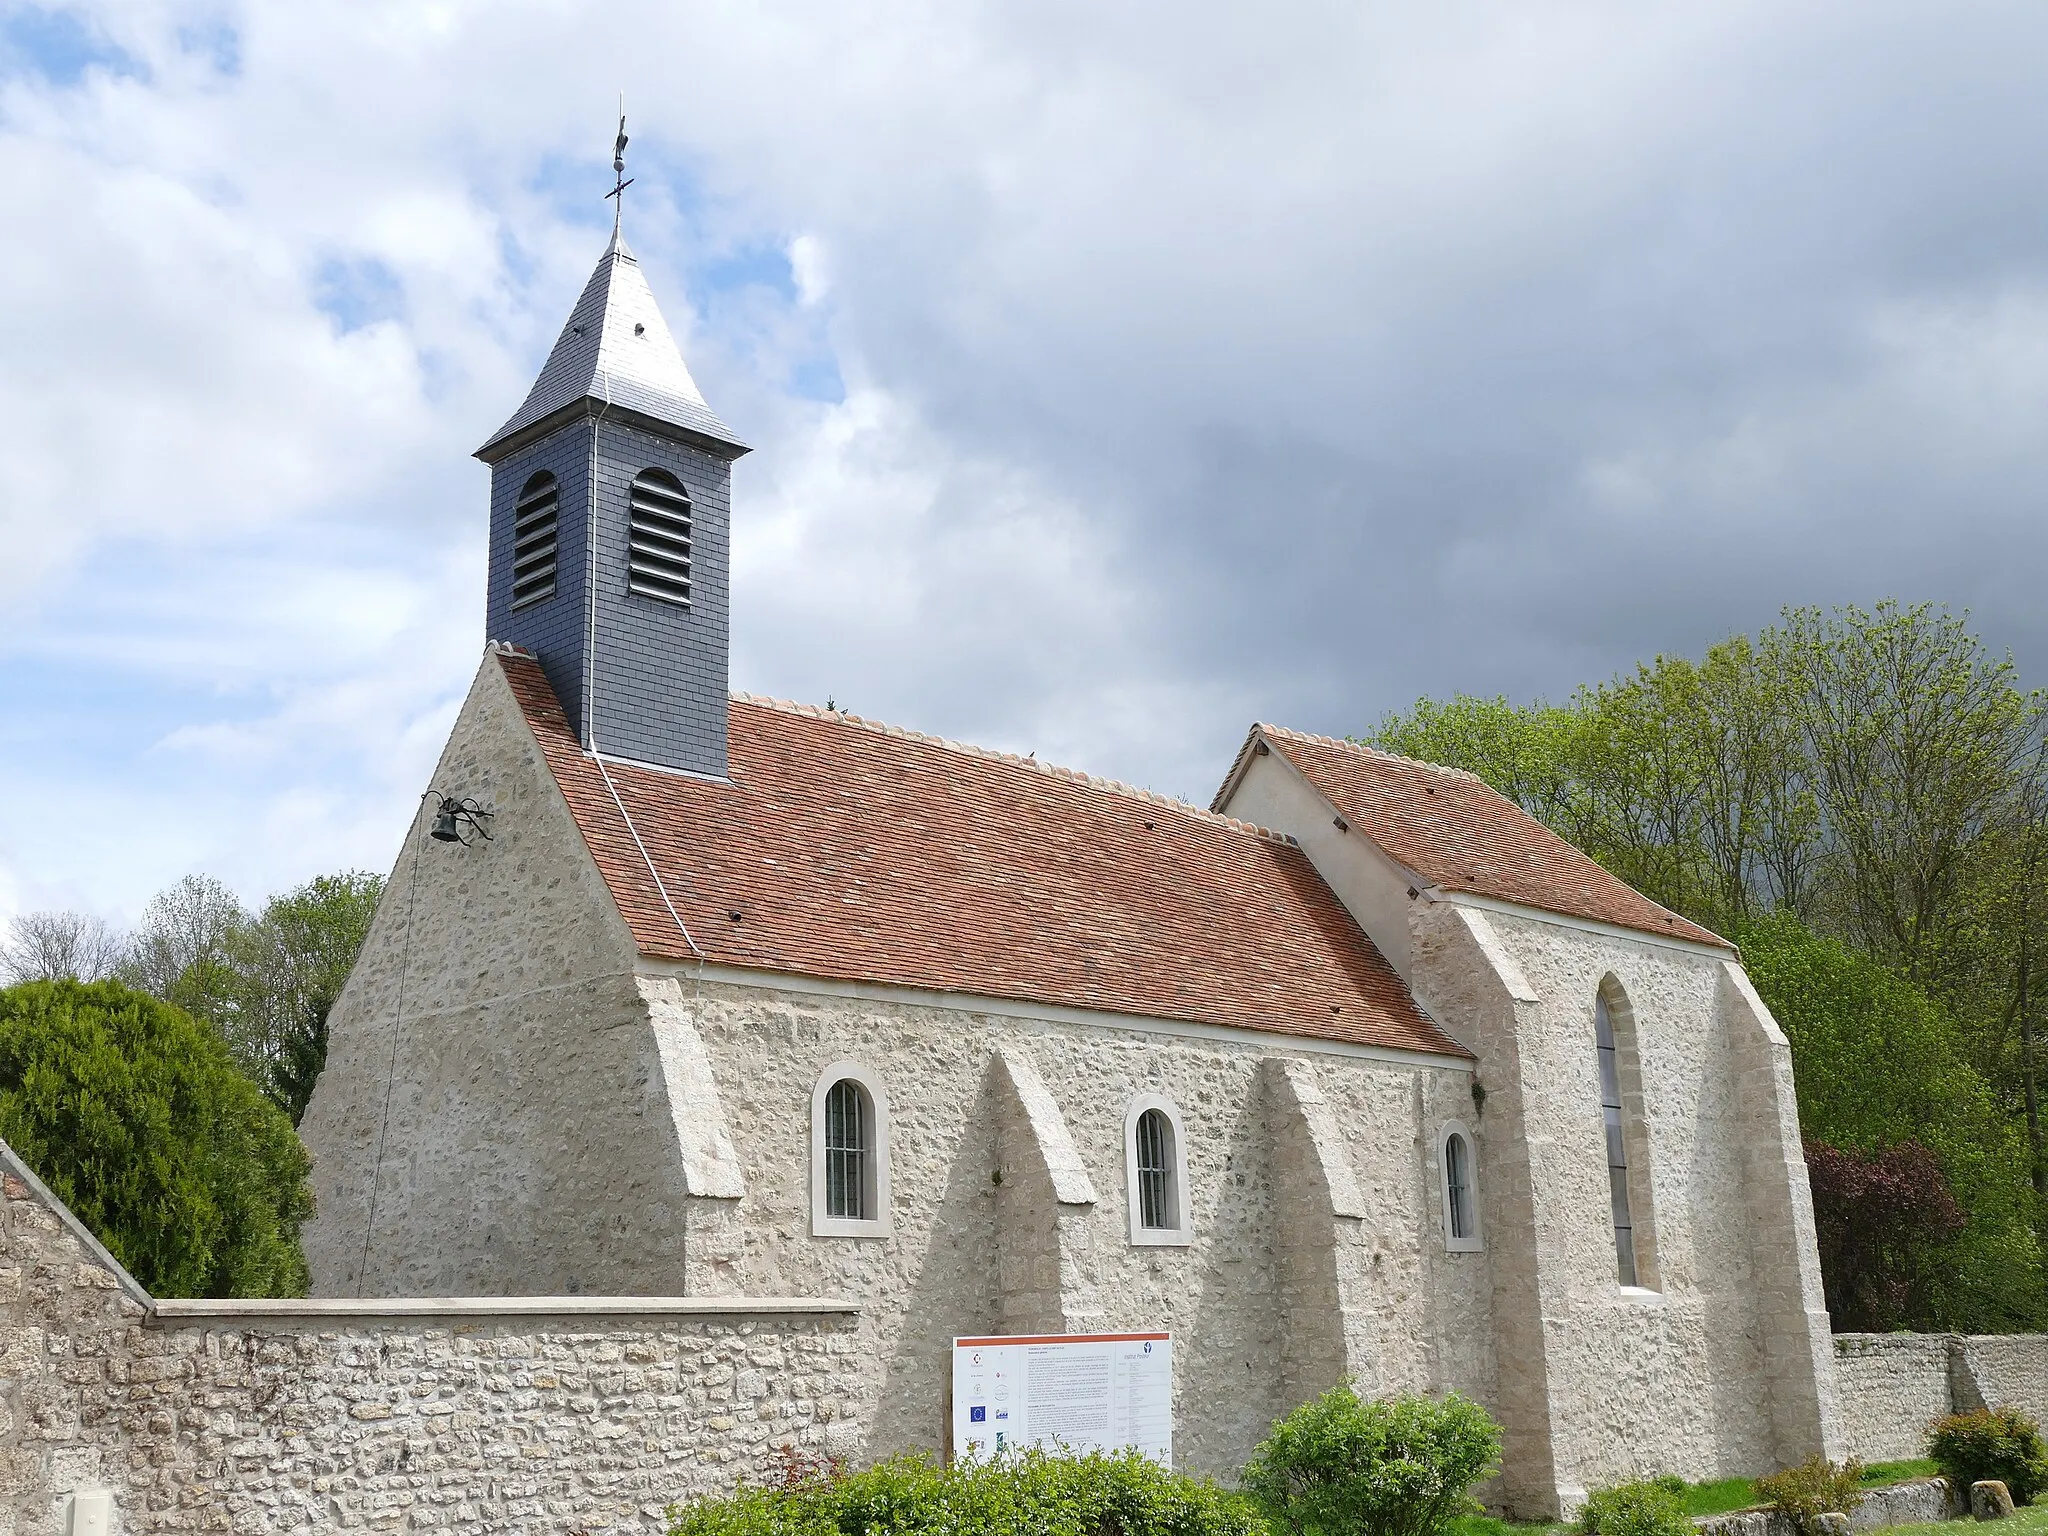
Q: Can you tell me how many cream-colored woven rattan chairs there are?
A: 0